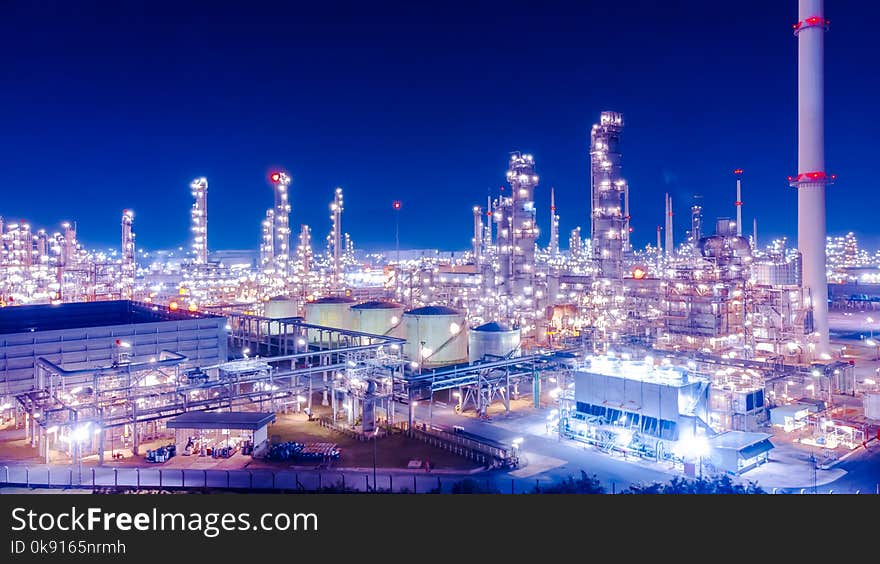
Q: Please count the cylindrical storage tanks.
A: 5